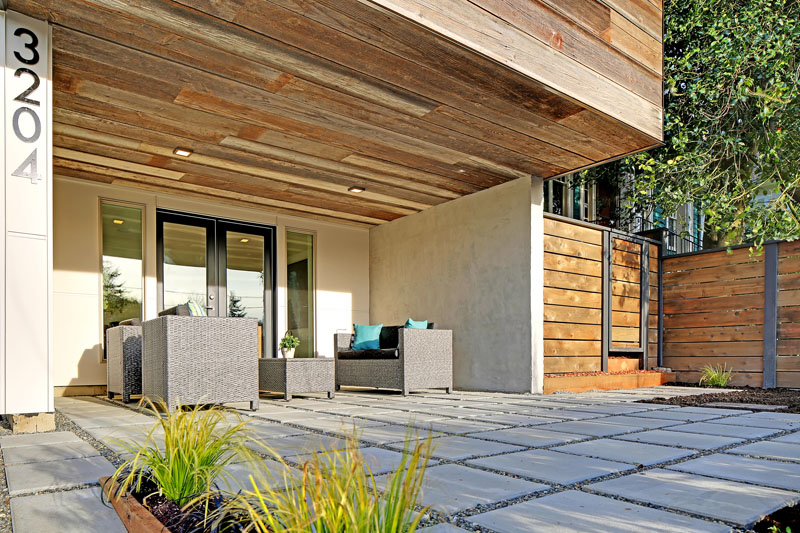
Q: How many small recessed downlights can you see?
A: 2